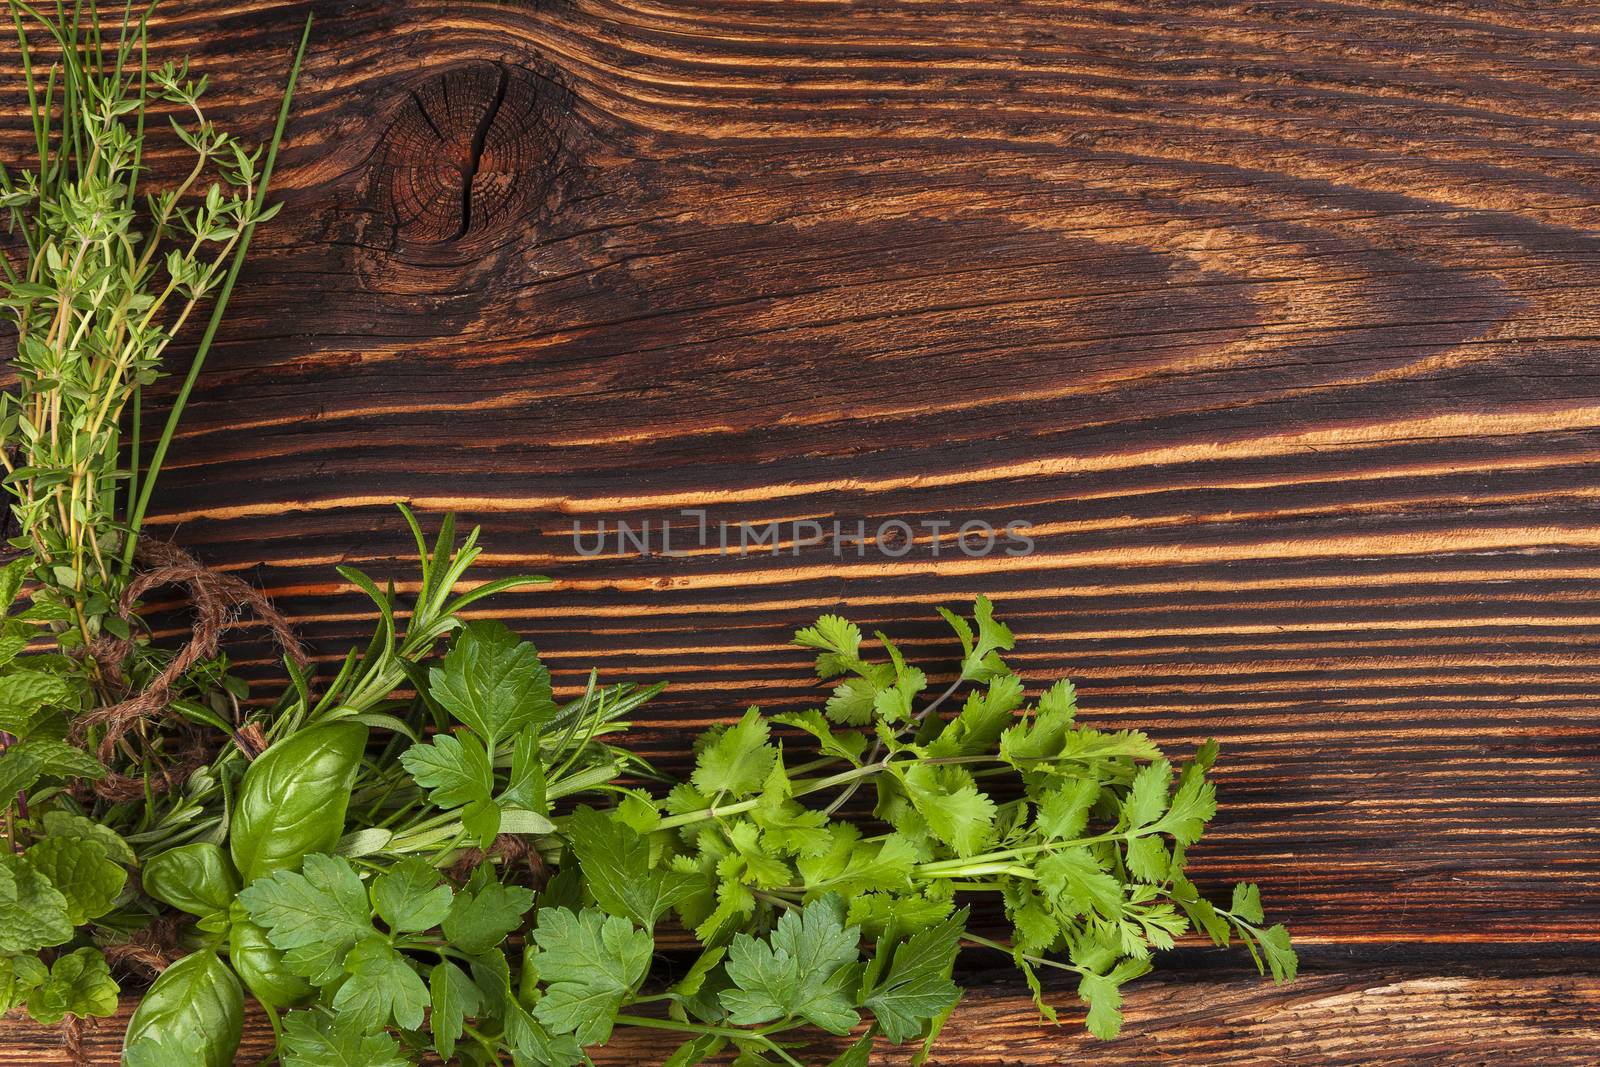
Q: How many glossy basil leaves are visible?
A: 4